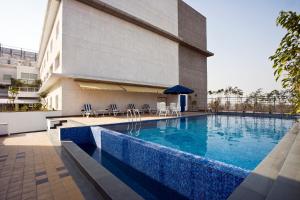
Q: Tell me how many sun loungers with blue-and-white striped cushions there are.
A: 4